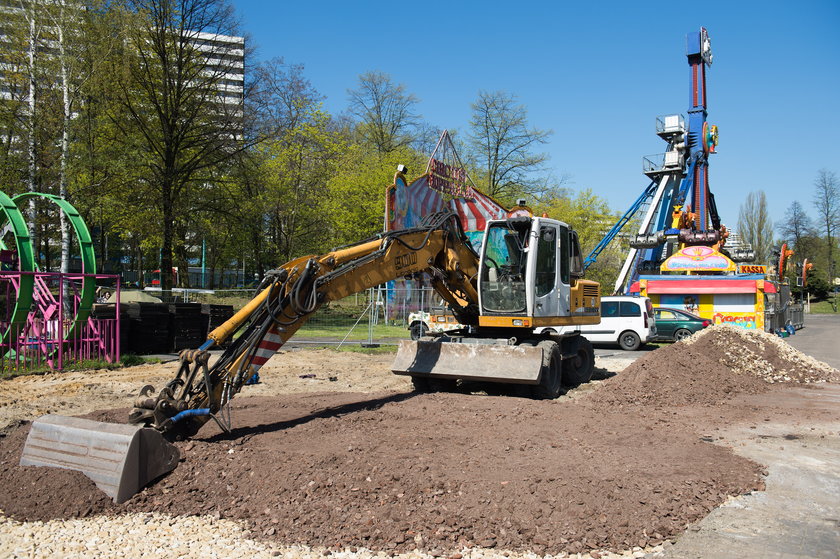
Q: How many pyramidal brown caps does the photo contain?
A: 0